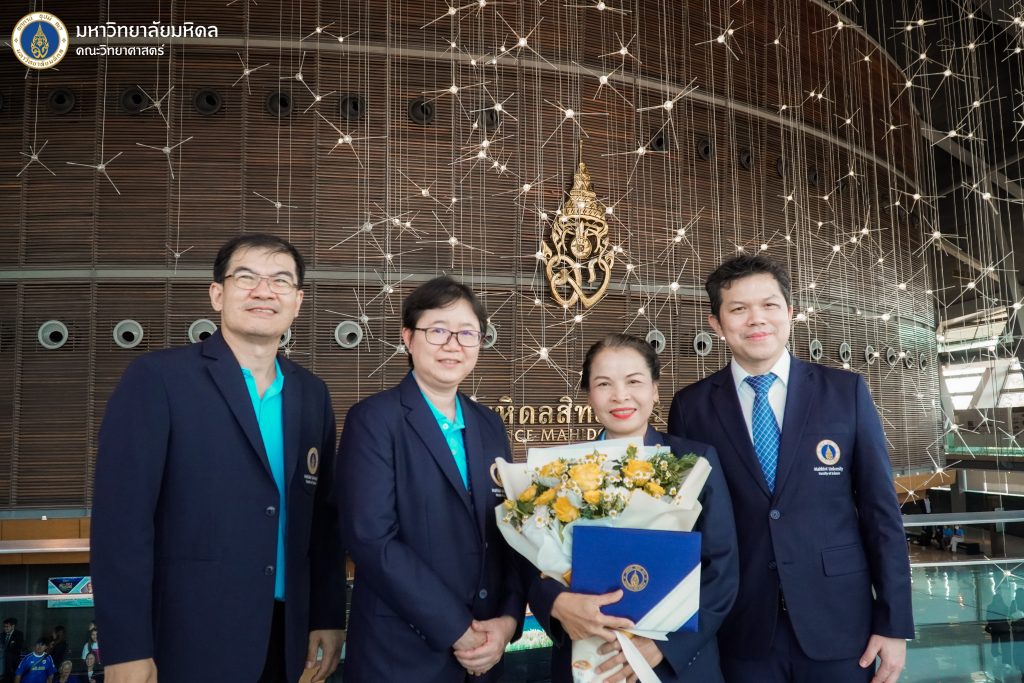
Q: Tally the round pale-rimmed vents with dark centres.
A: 14